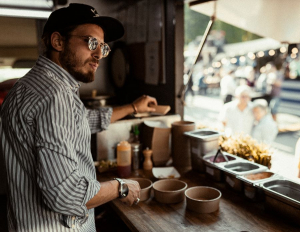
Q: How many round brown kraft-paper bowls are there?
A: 3